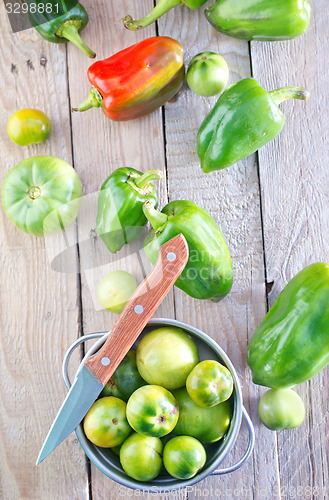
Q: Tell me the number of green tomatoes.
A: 13